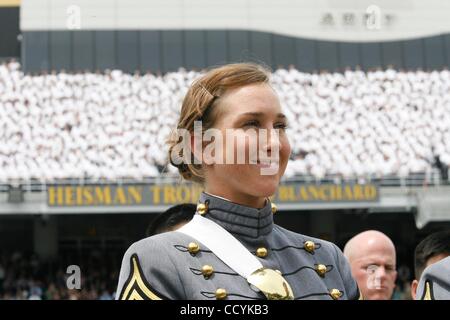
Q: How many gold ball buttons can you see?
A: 9